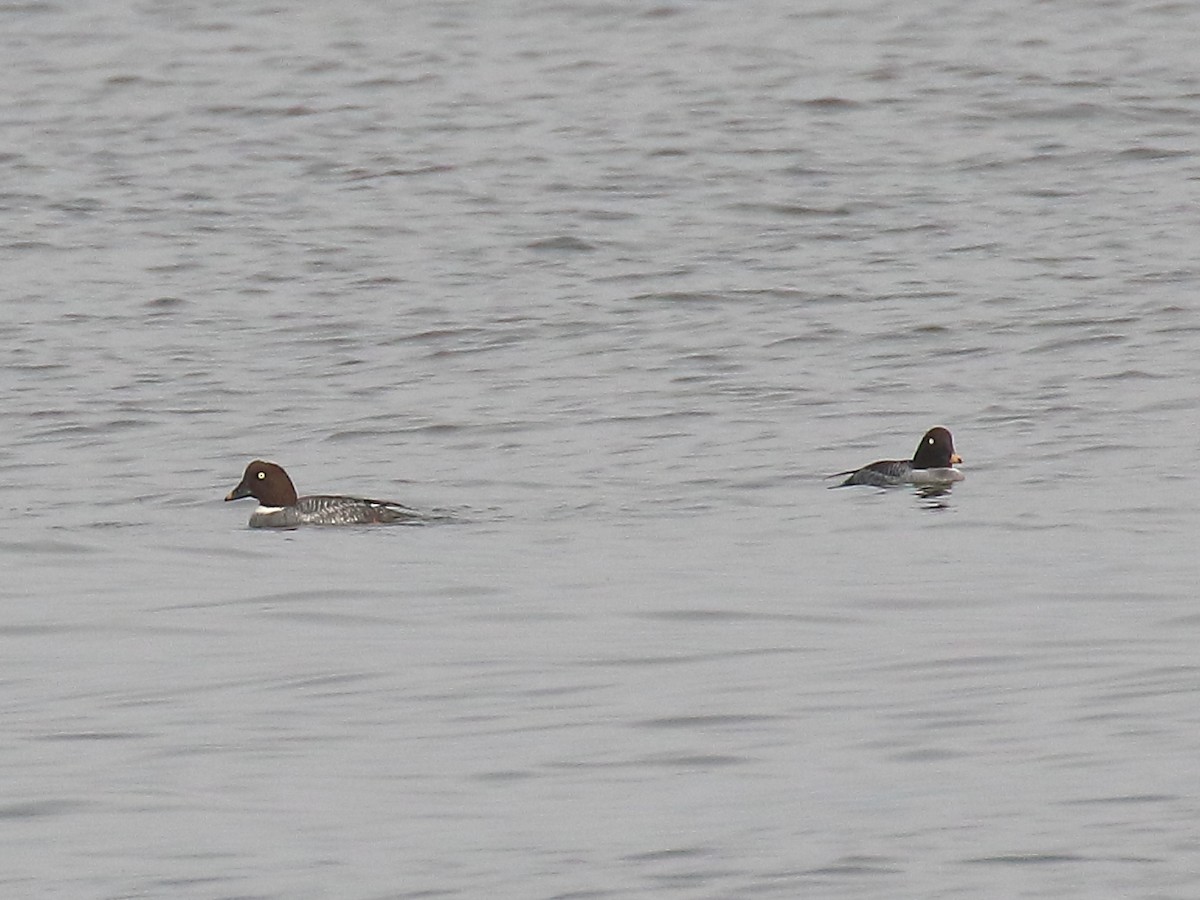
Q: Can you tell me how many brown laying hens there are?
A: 0